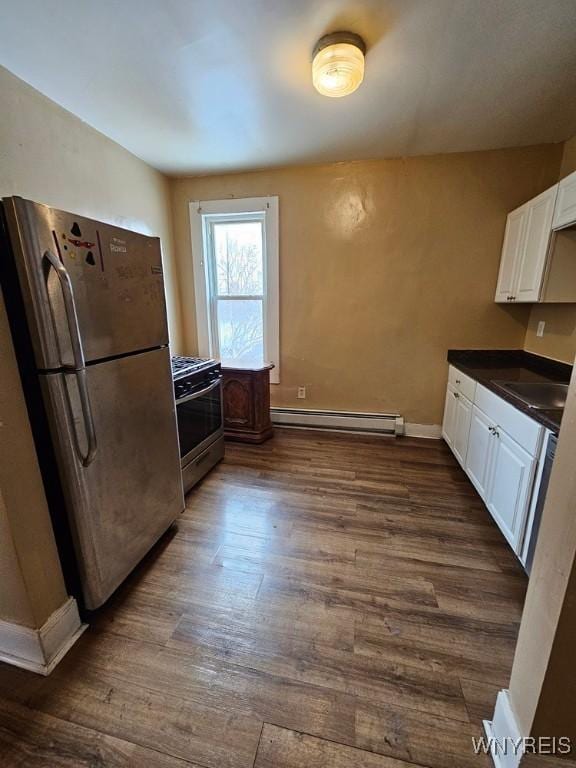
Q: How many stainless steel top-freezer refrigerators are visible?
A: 1